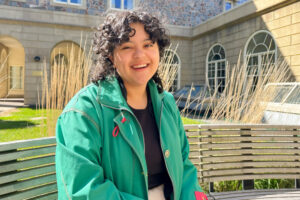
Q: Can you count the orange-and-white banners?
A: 0